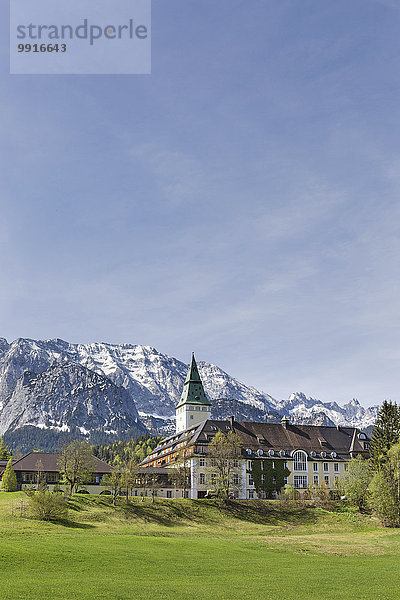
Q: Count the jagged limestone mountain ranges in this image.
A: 1